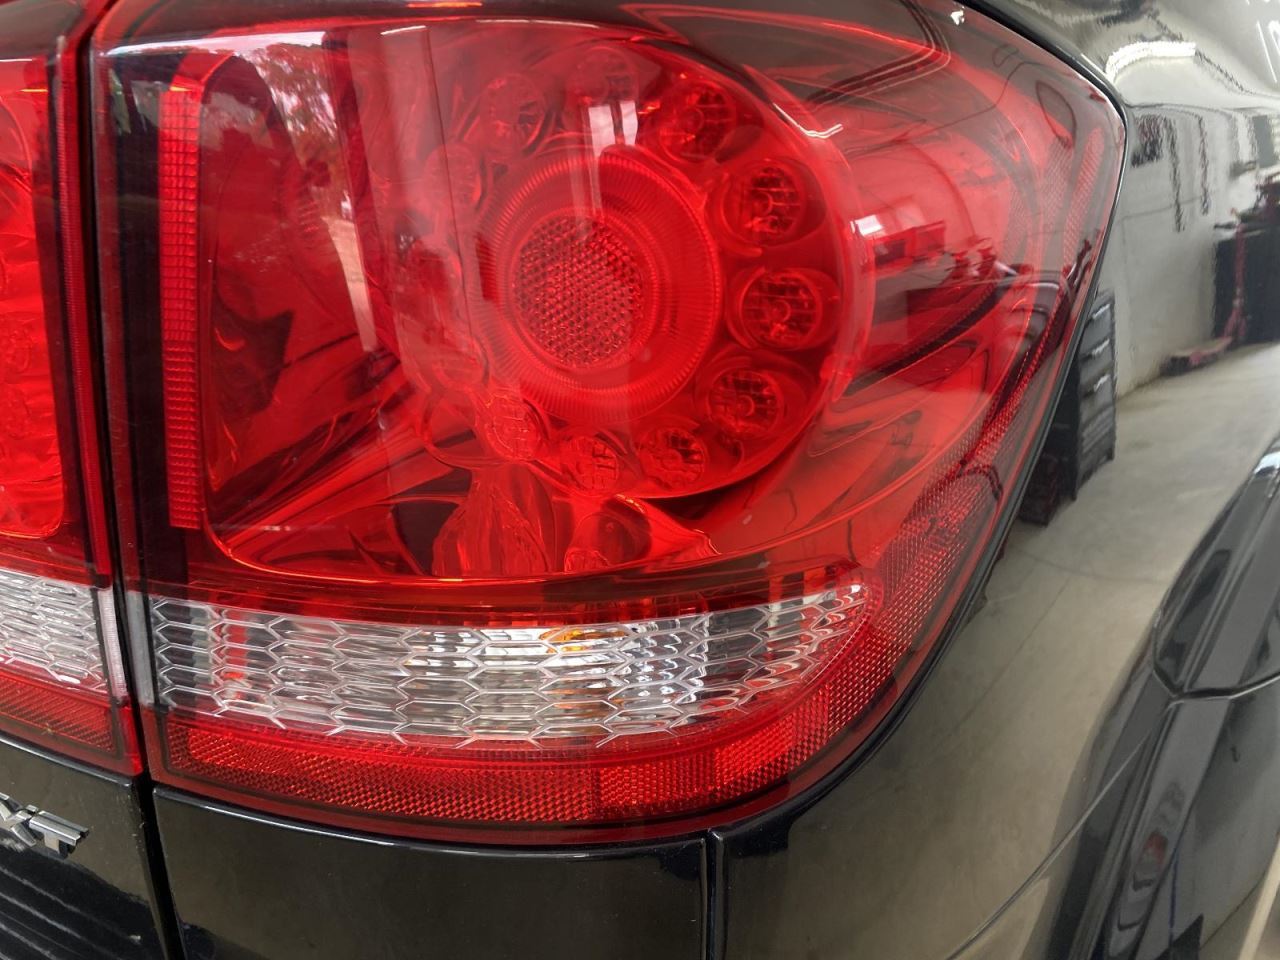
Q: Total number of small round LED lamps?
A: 12